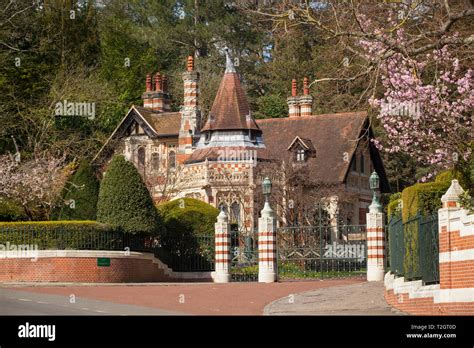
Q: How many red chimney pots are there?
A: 6